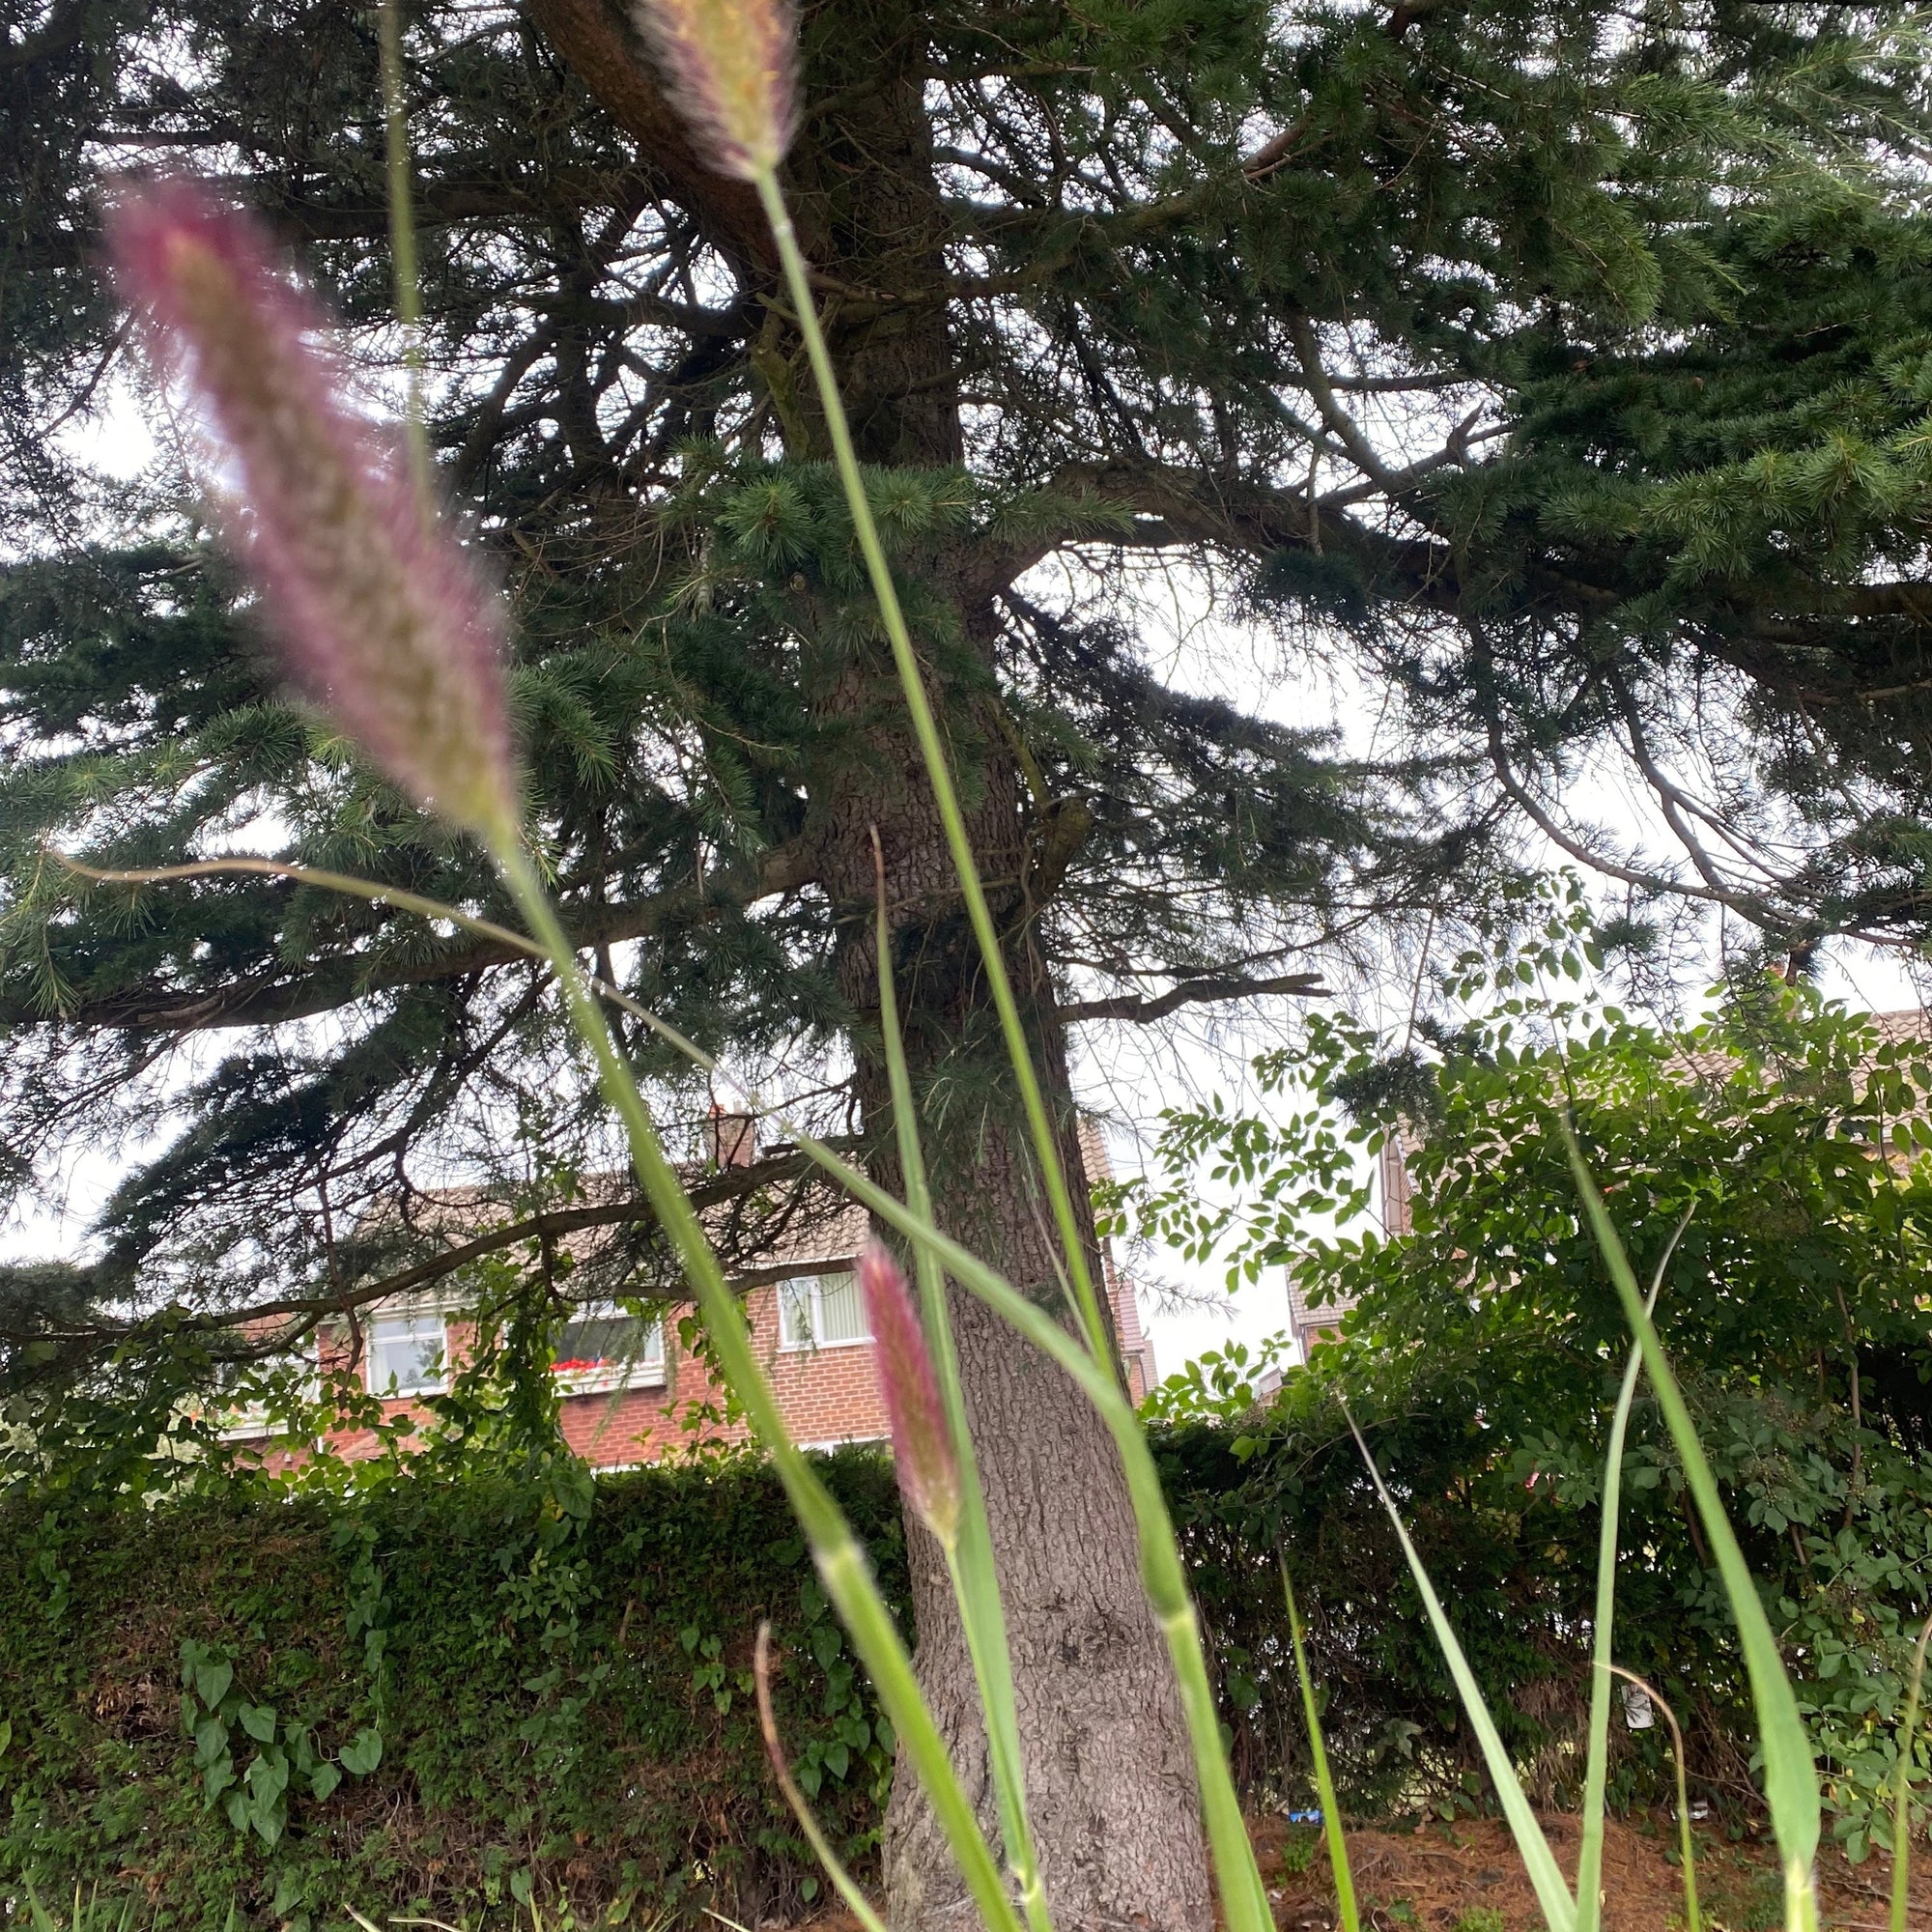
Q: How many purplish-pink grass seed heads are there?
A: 3